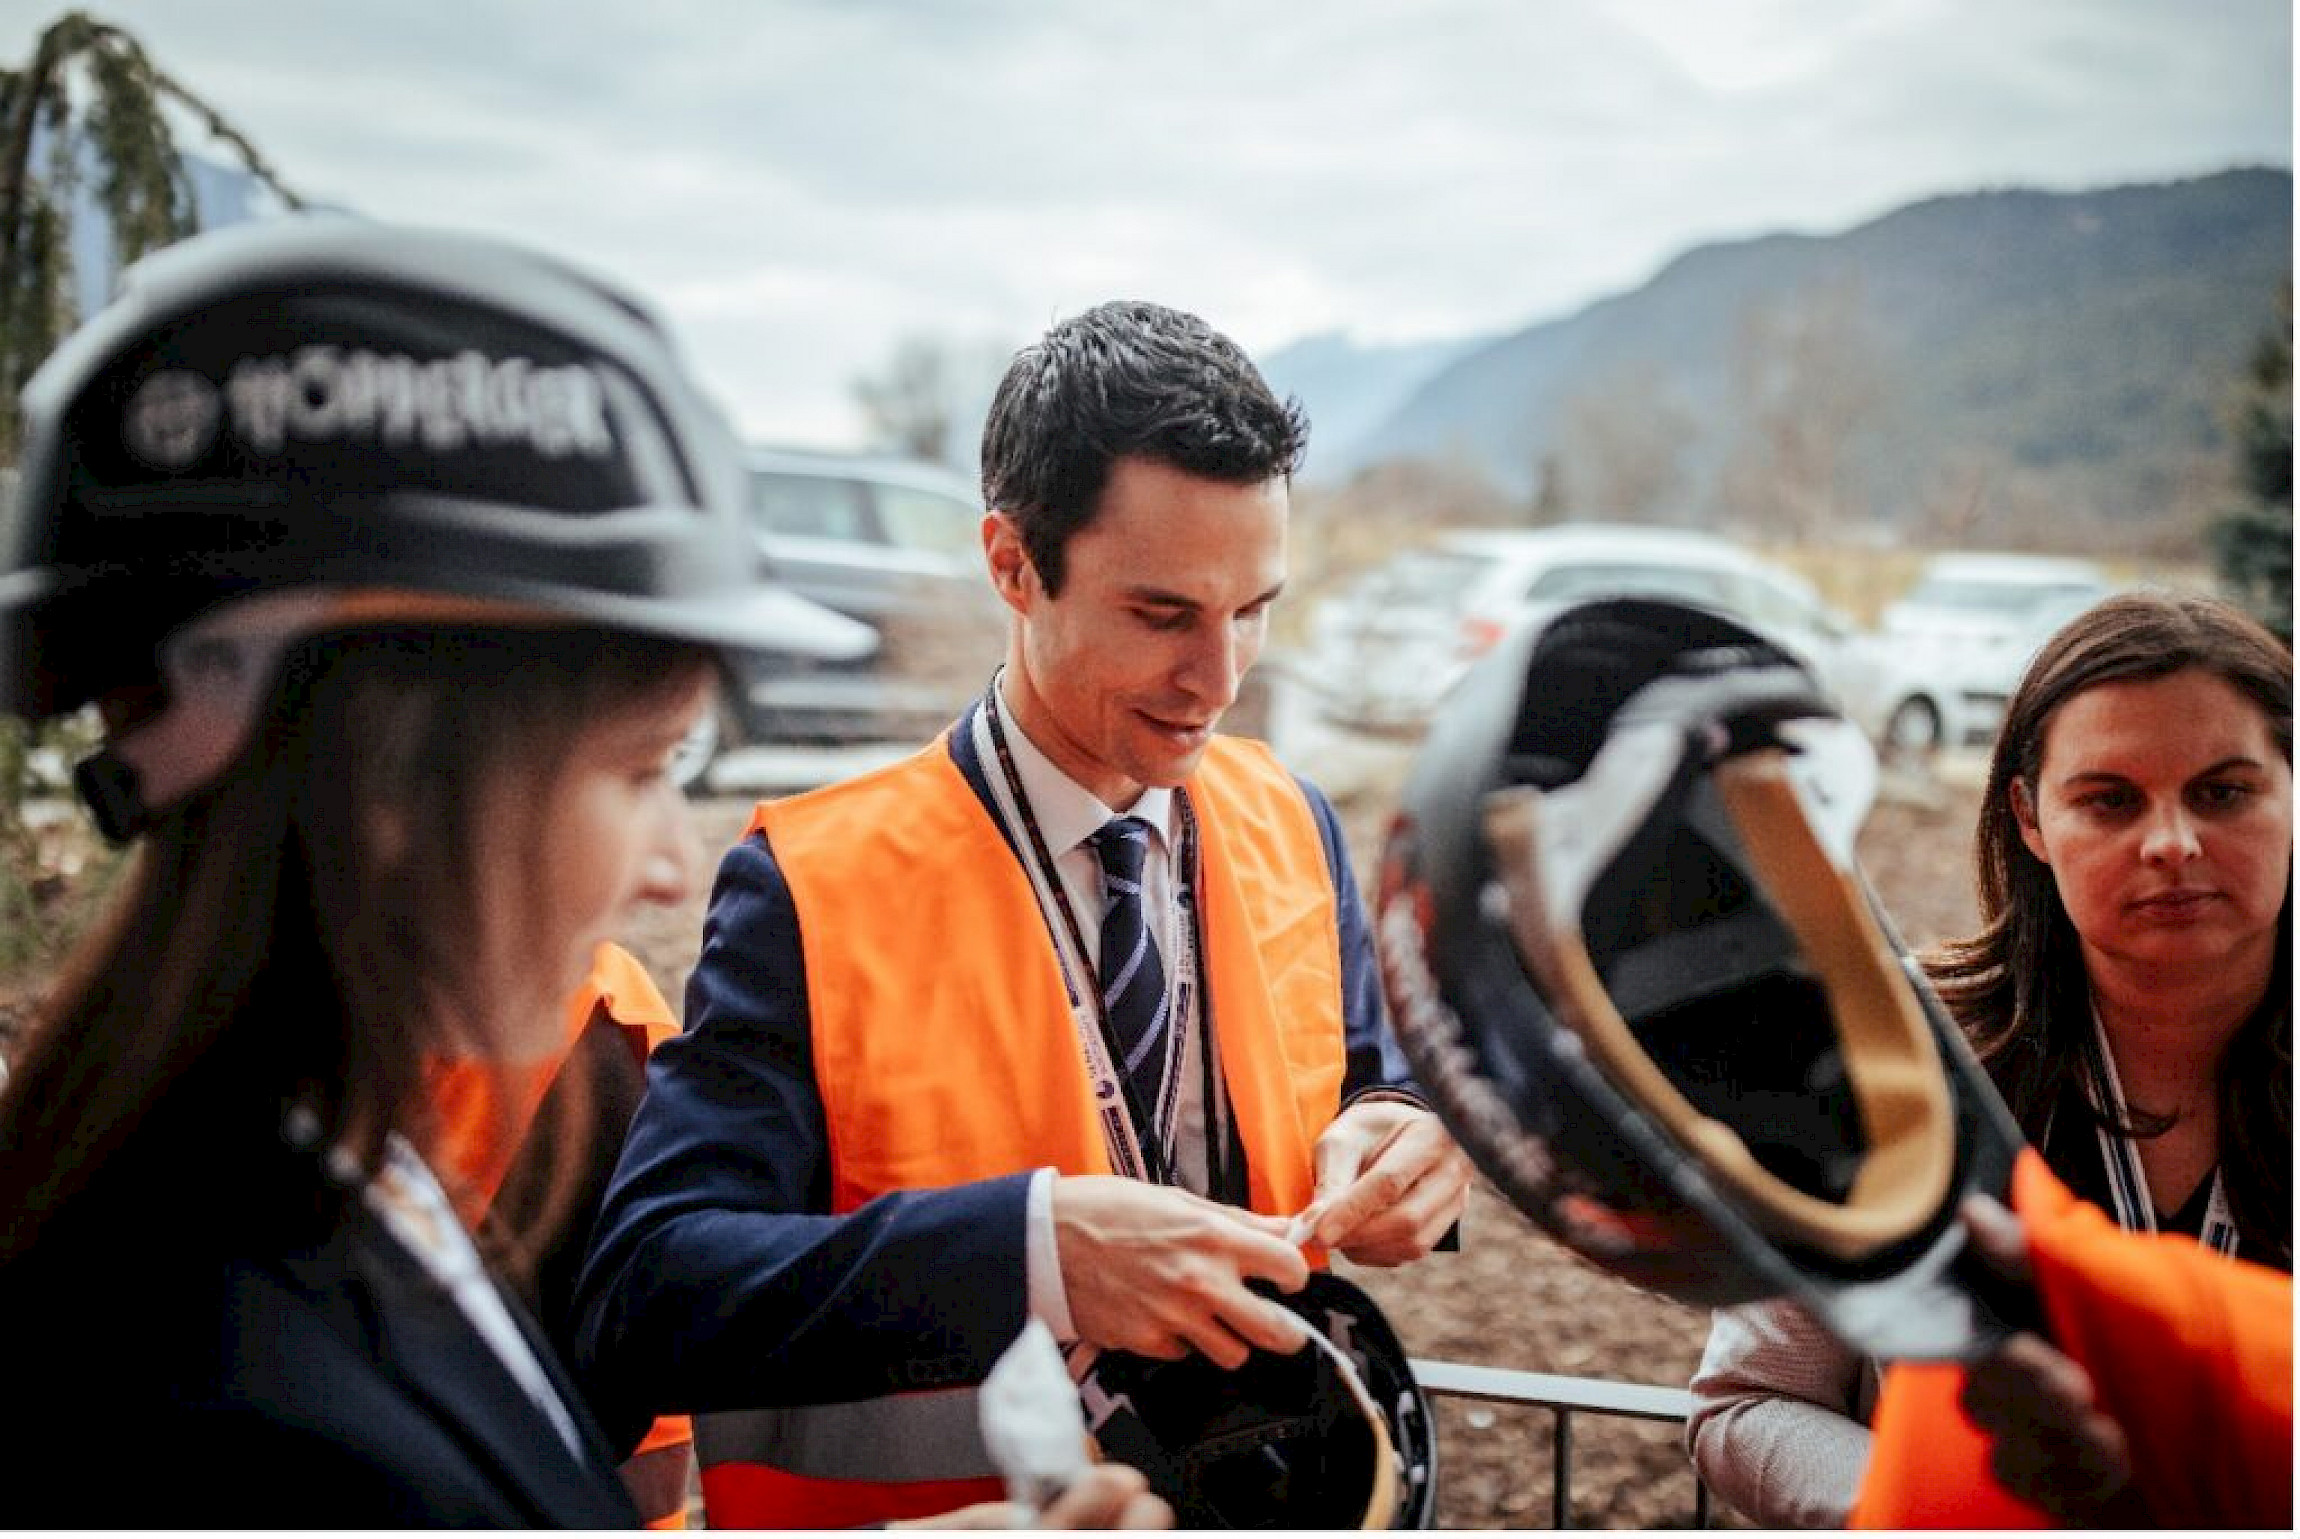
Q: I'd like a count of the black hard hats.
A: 3